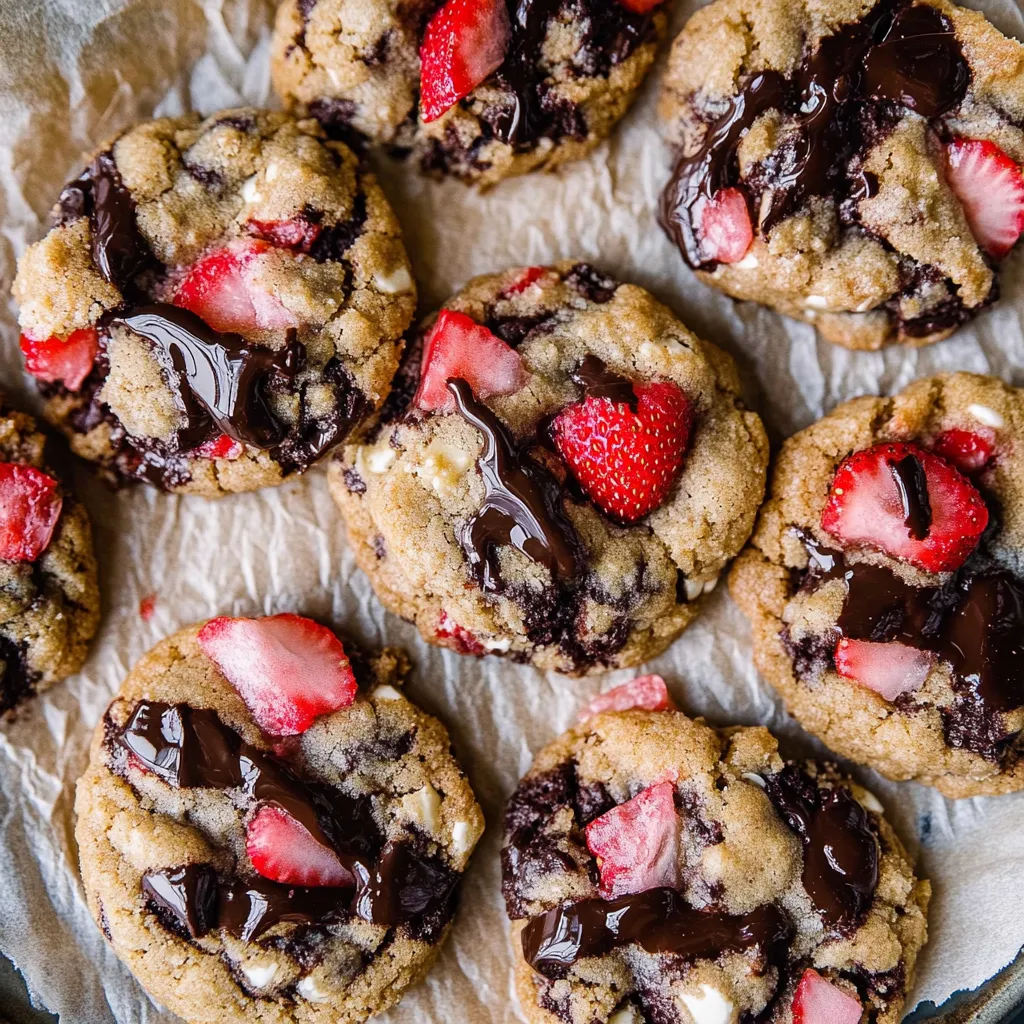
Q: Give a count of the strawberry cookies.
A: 8